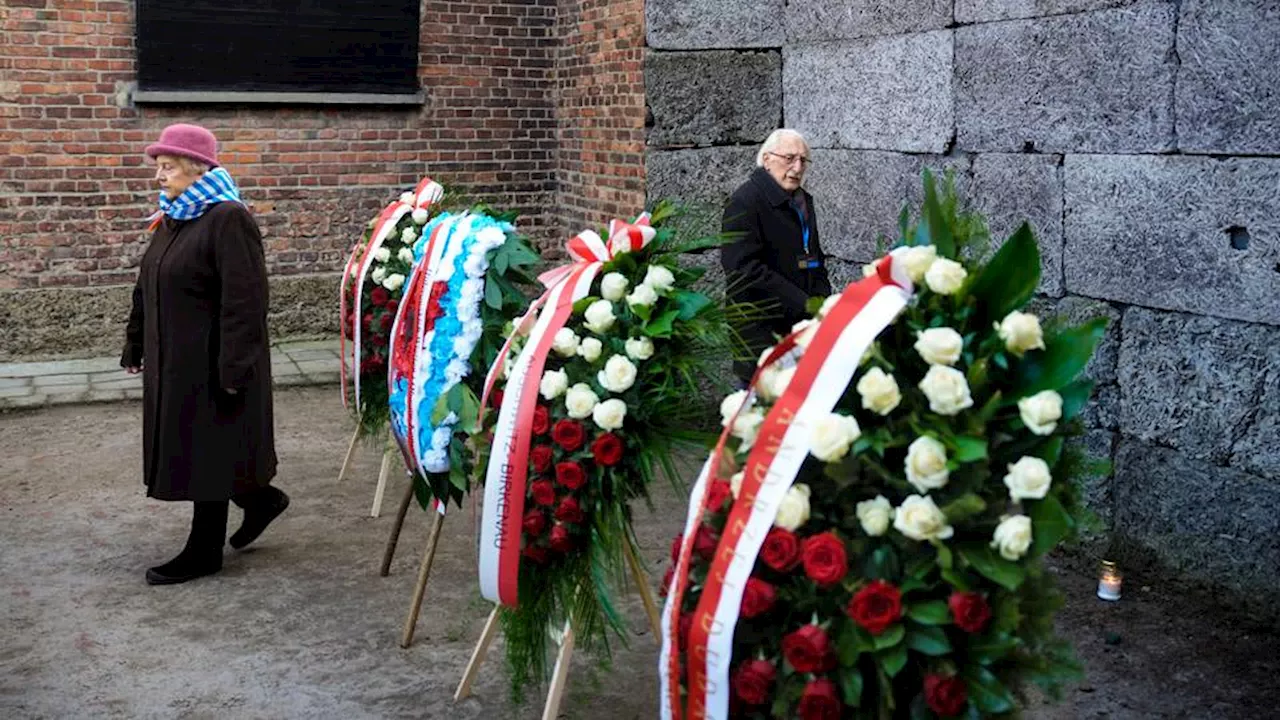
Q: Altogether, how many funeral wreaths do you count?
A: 4